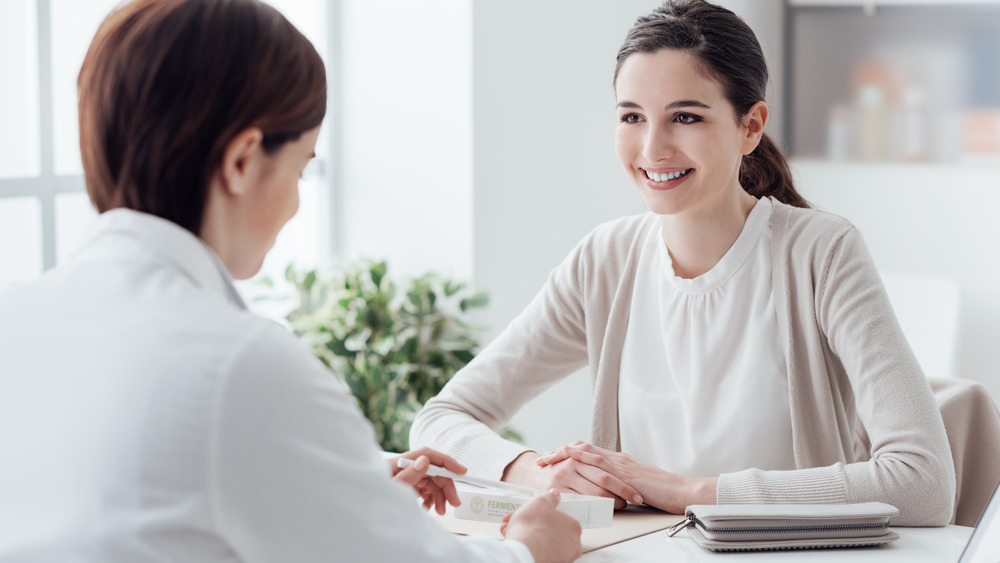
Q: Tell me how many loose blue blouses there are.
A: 0